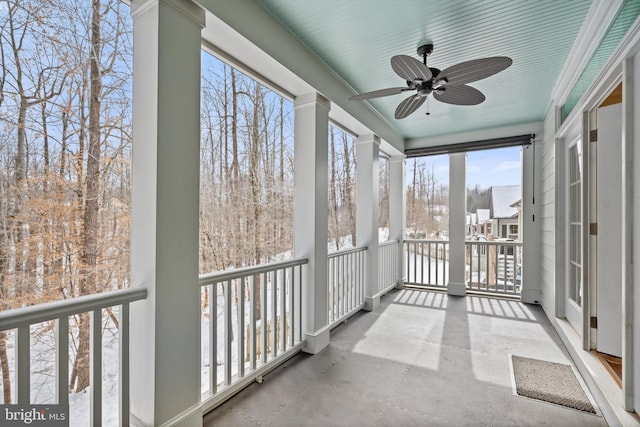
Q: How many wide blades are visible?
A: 5